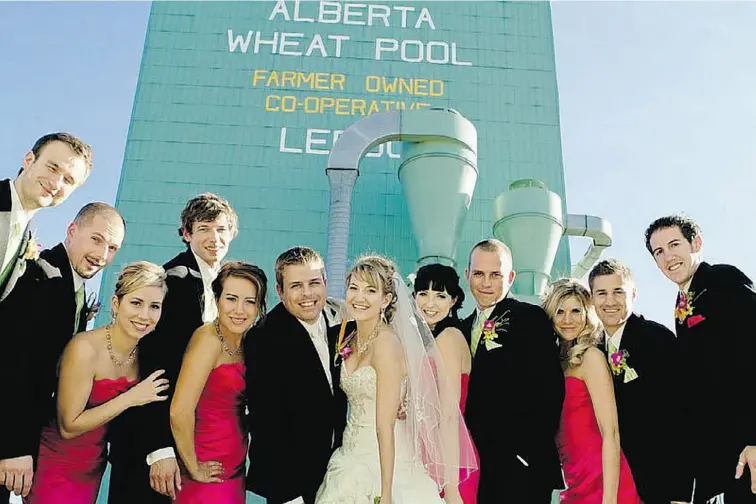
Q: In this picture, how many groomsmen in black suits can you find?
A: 6